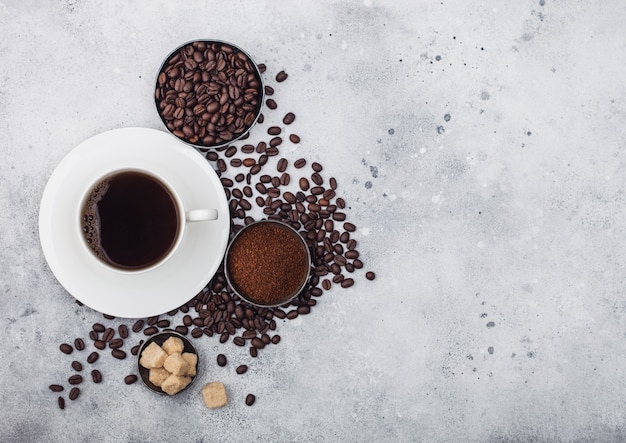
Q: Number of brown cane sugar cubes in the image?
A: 7